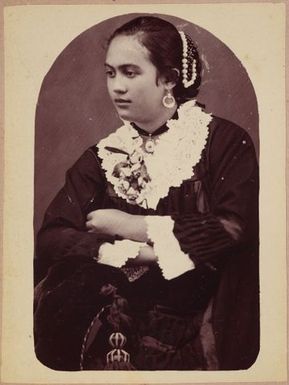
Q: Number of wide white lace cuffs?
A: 2